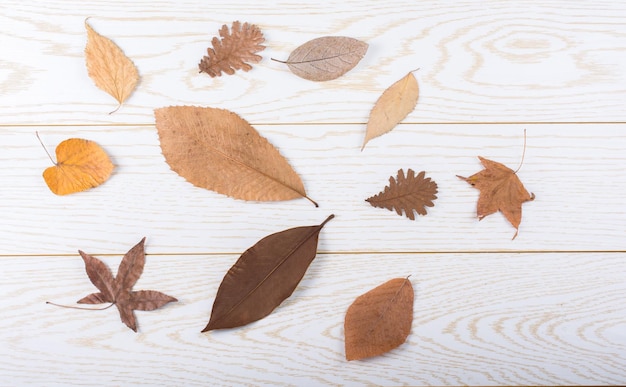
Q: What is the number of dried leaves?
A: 11